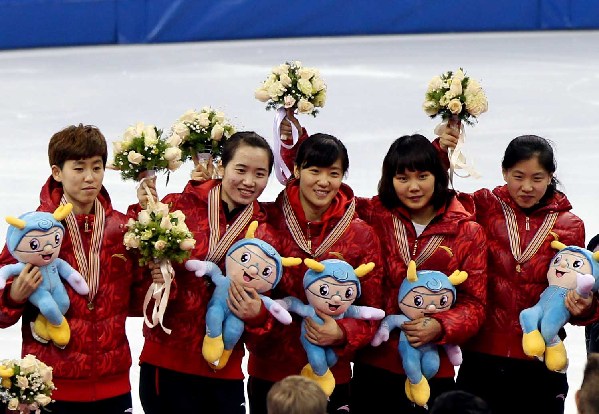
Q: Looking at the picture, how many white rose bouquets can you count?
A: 6